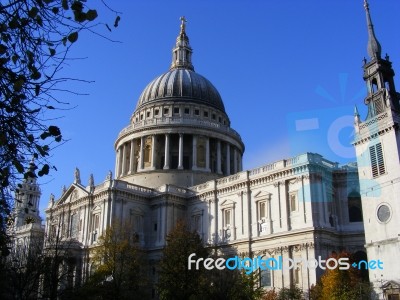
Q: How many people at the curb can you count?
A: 0